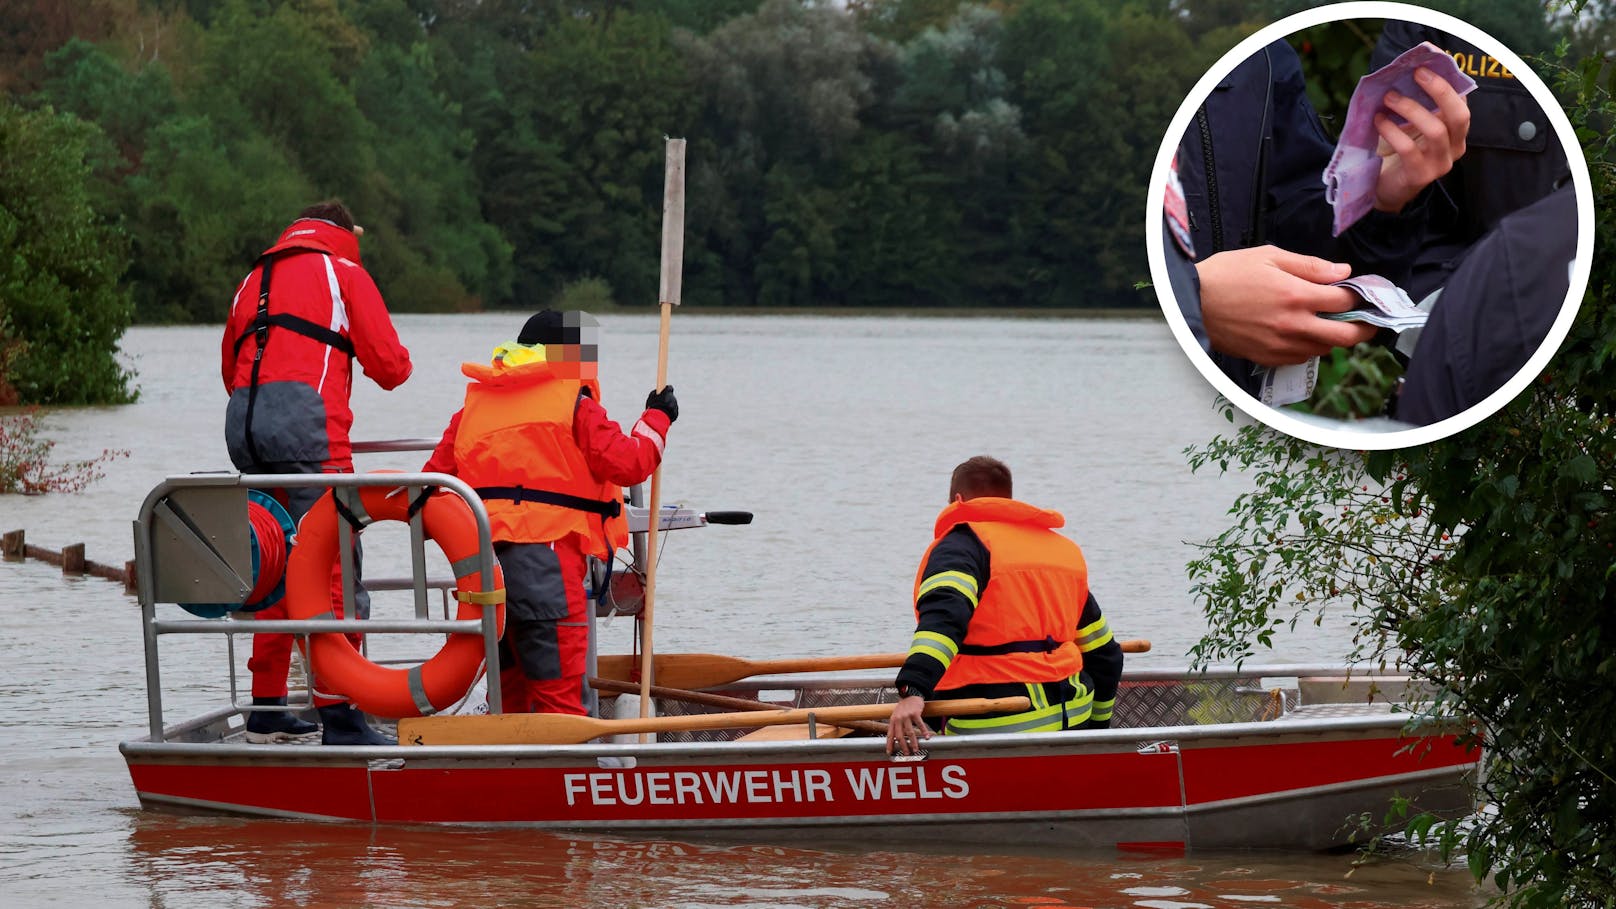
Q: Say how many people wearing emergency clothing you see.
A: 3